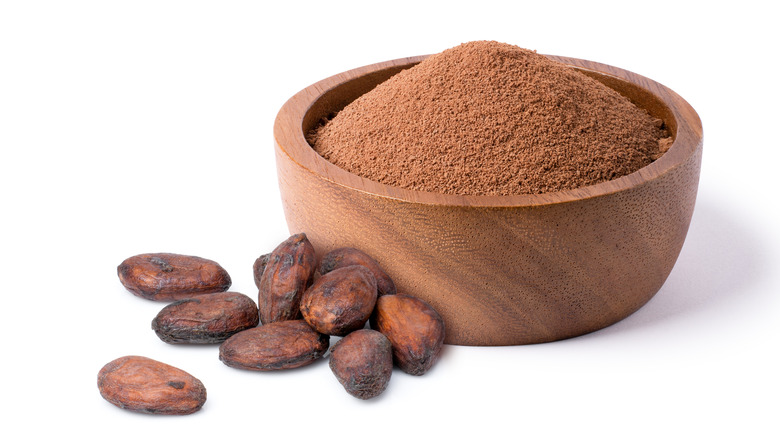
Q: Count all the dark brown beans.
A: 10